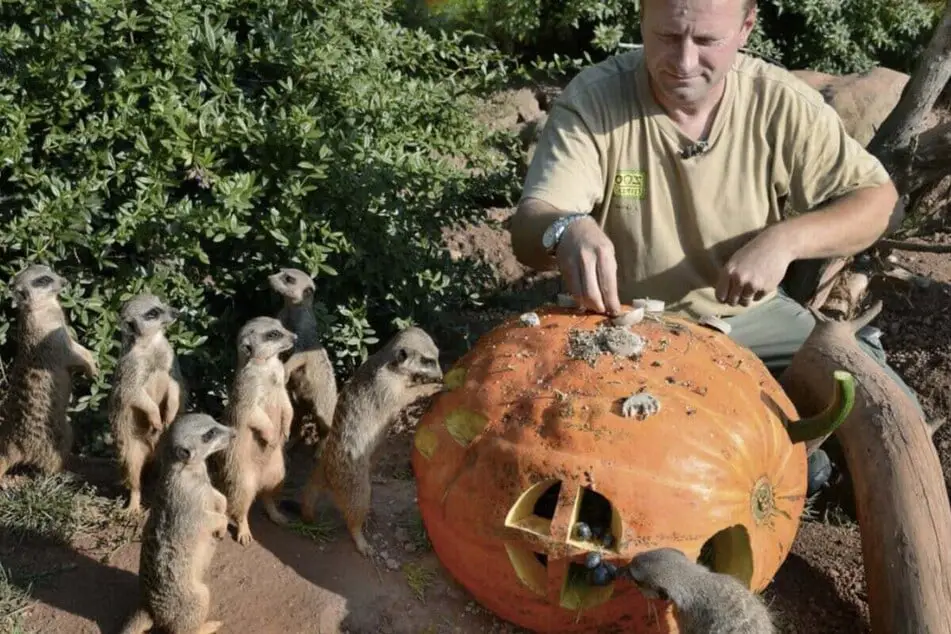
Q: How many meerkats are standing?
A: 6